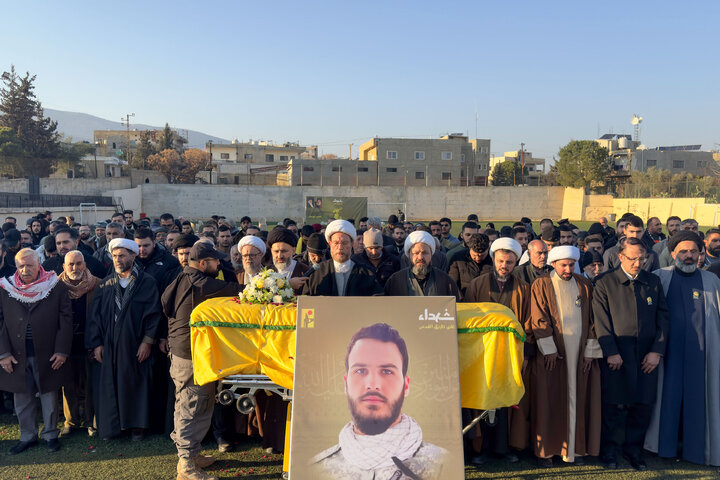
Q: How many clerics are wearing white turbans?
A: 6